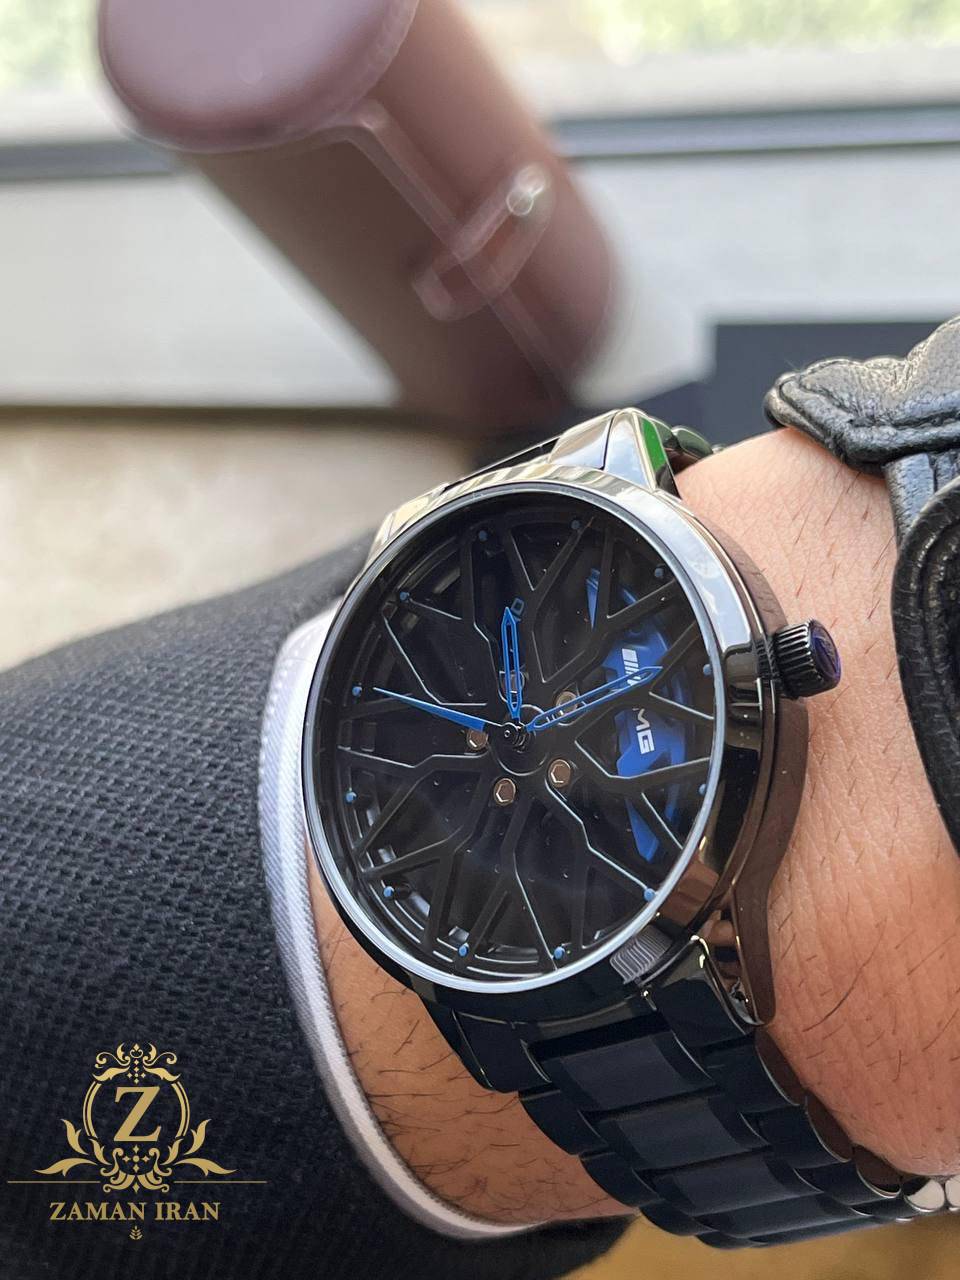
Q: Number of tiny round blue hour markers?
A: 12